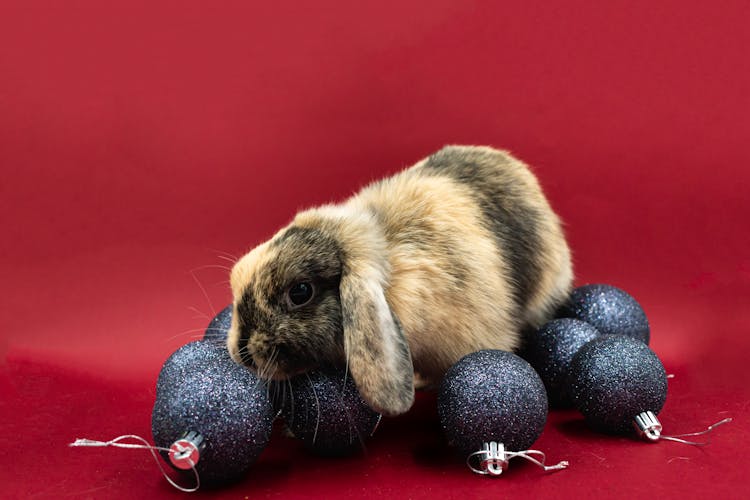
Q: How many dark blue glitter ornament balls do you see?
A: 8